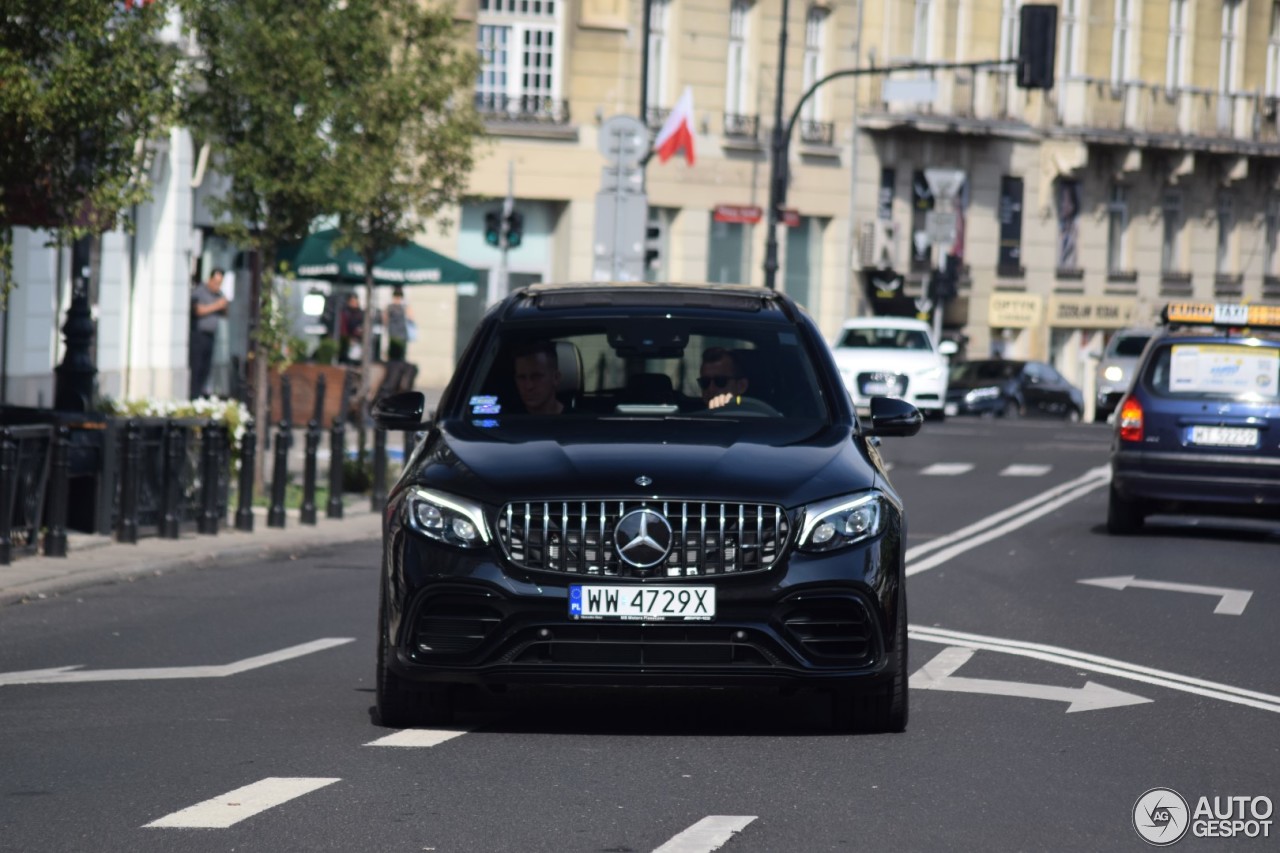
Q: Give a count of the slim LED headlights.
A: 2